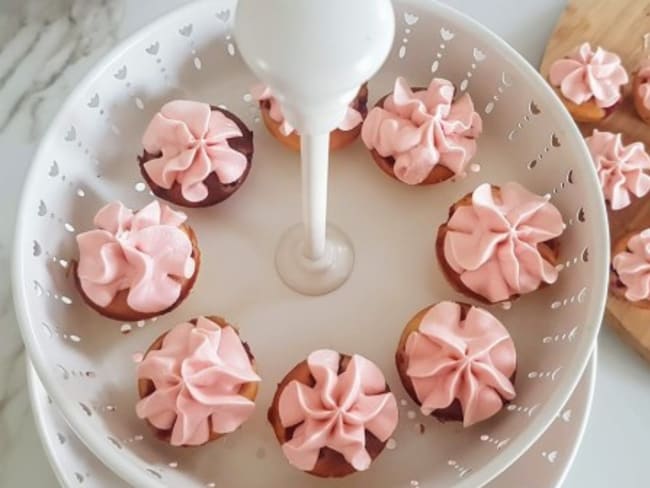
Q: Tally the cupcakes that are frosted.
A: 12